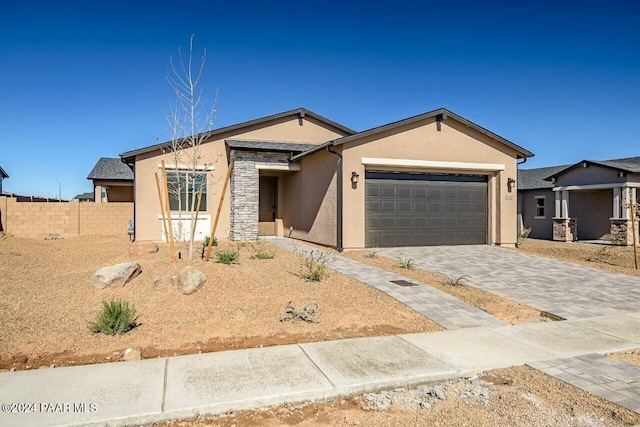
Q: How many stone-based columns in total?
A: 2